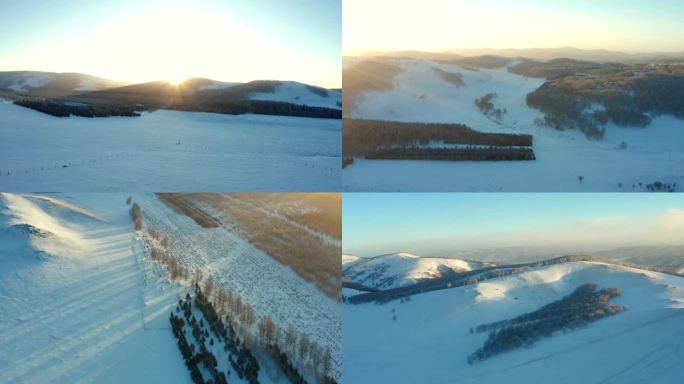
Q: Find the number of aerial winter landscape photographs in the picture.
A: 4